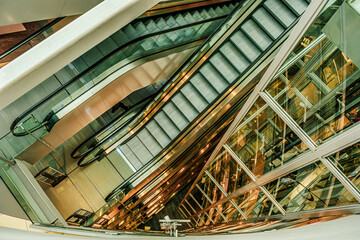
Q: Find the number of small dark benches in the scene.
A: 2